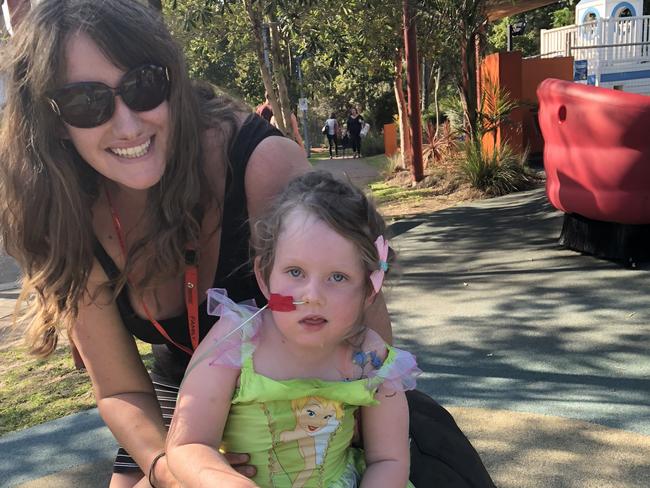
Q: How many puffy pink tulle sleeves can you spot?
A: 2